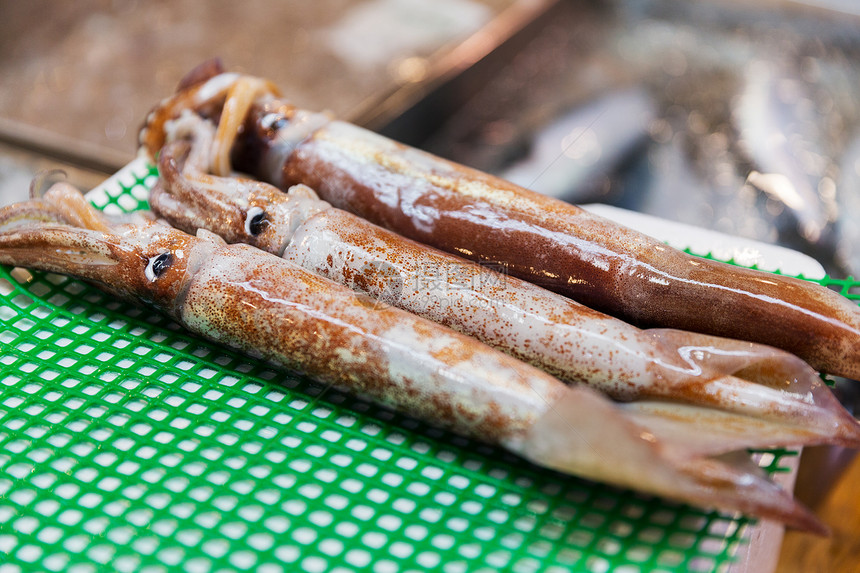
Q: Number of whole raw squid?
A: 3